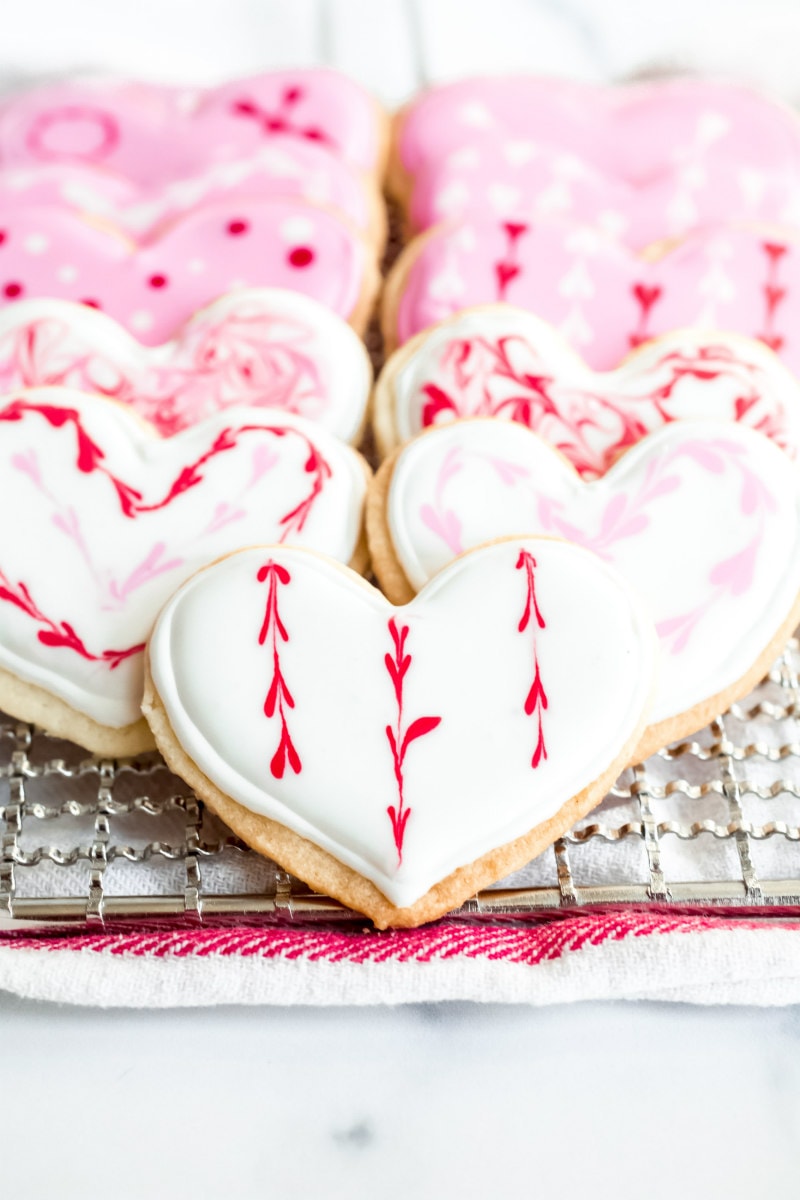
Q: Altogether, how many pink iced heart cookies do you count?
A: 6